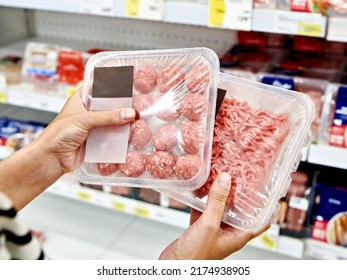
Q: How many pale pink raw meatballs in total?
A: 13